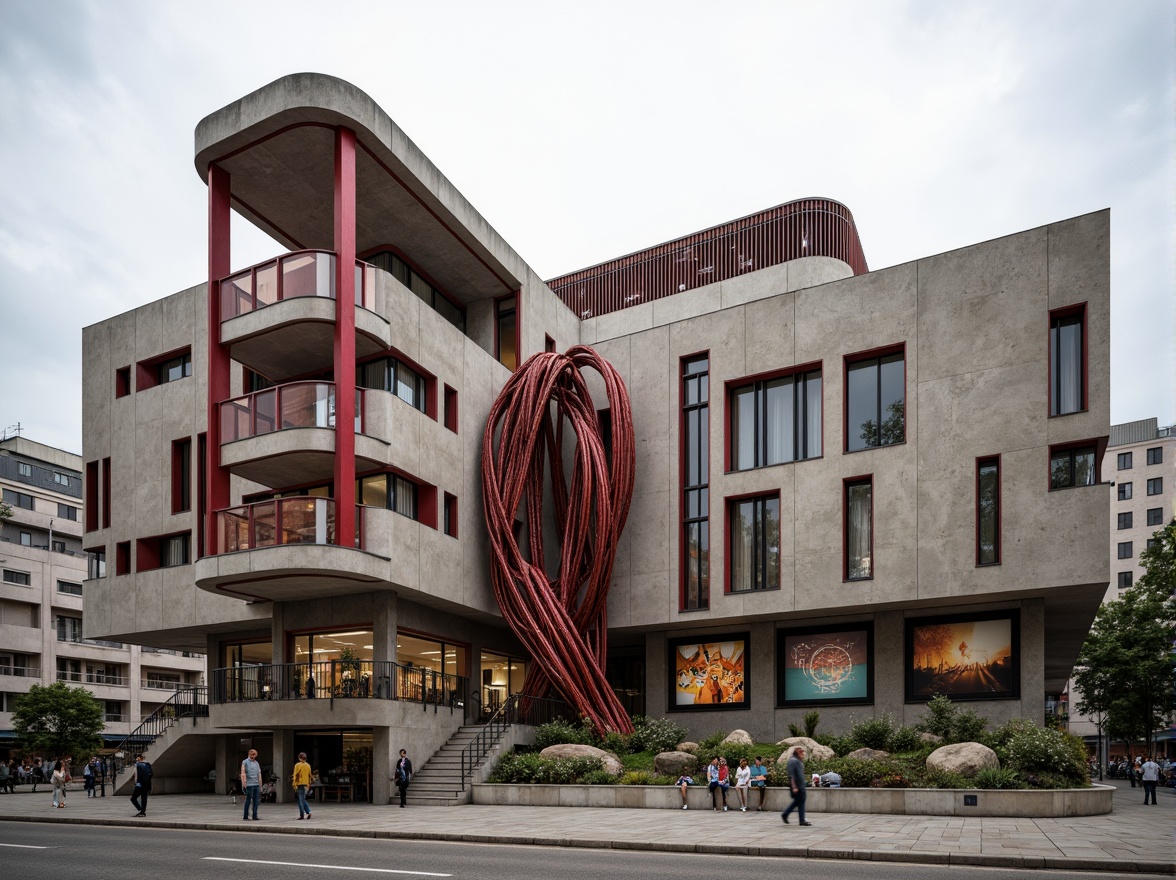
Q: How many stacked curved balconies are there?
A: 3